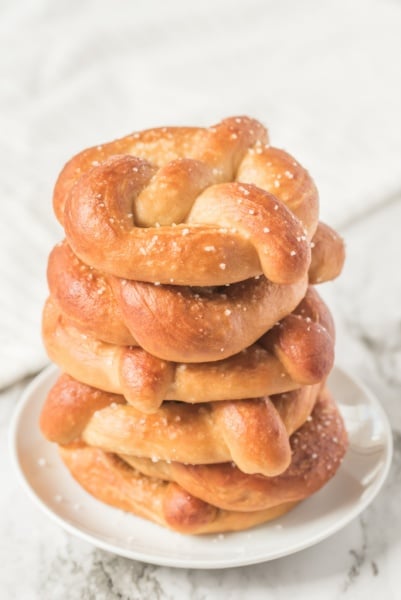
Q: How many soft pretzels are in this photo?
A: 6